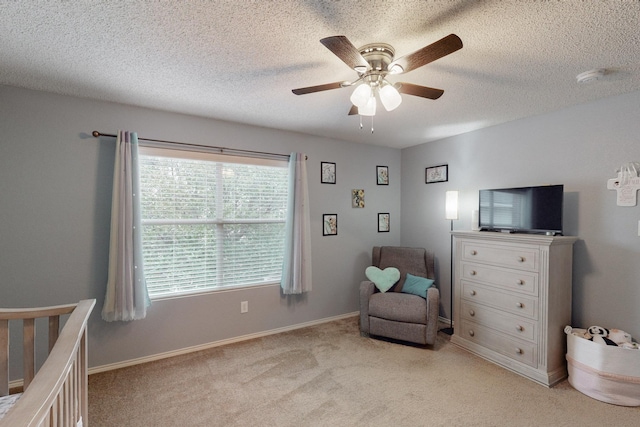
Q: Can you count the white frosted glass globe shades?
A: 3